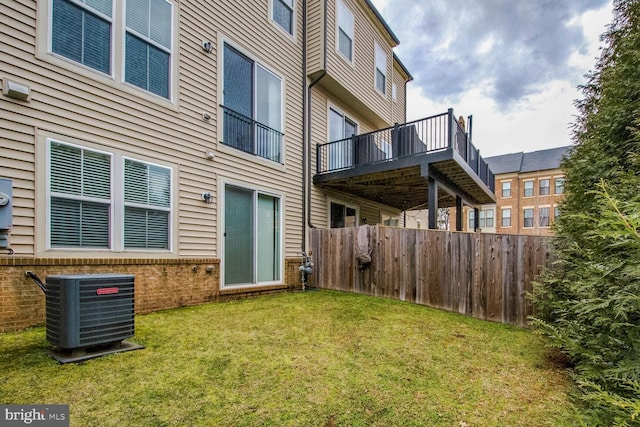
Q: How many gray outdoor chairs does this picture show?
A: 2